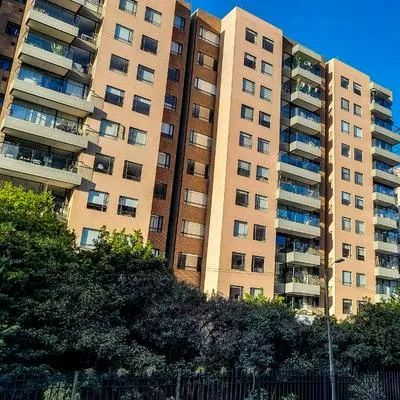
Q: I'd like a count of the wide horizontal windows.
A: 9